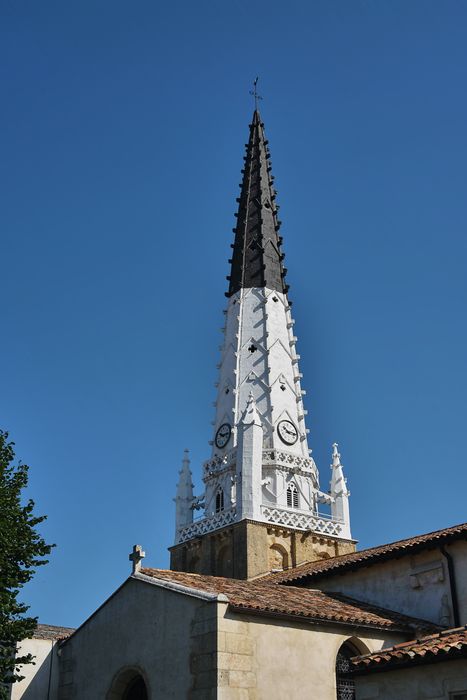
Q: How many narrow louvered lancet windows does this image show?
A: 2